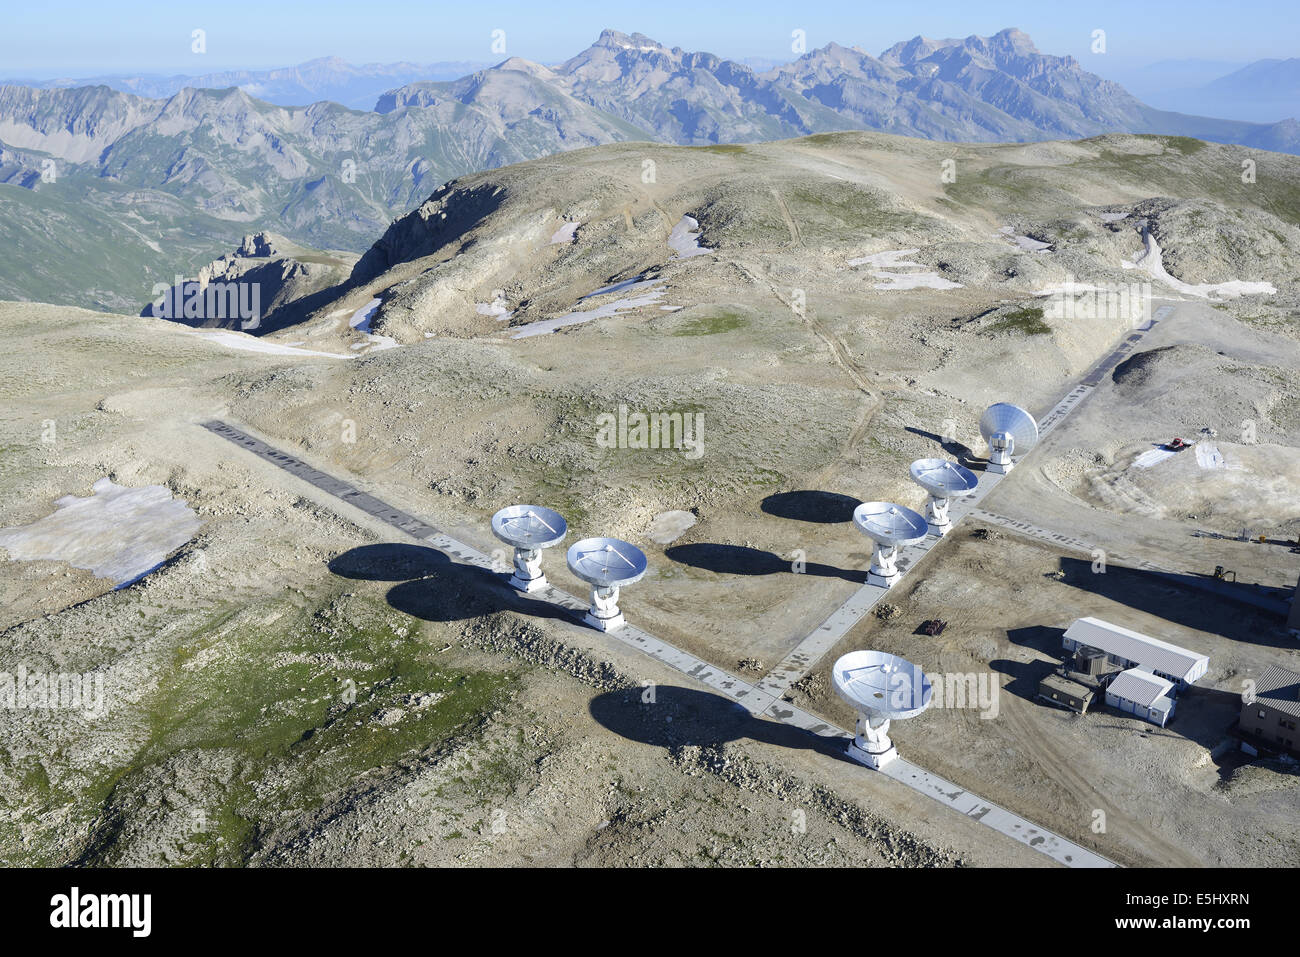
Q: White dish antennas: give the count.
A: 6